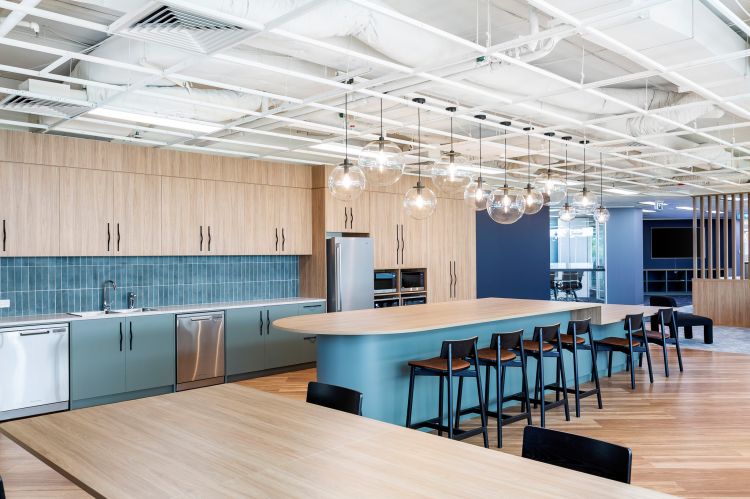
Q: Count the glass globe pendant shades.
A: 11